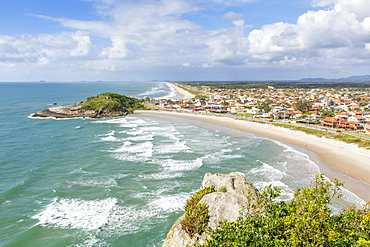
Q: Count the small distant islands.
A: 3